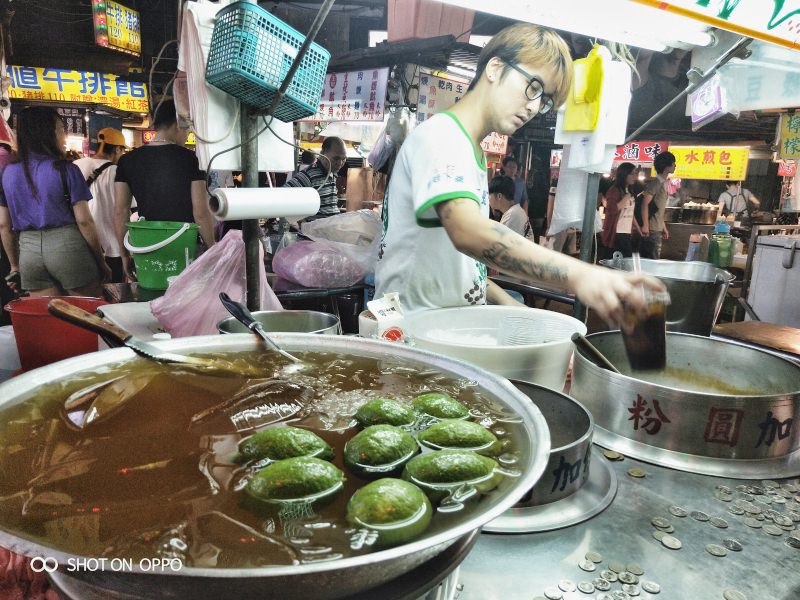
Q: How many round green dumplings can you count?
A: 8